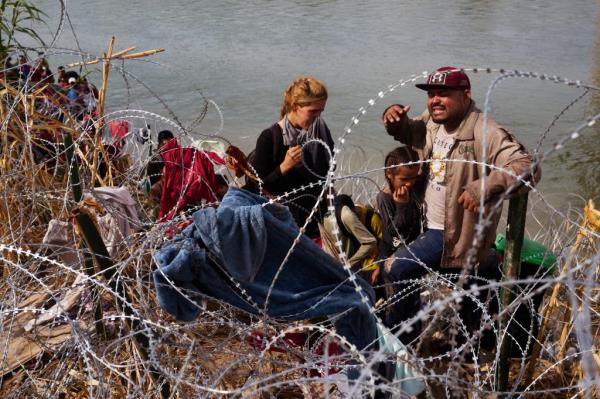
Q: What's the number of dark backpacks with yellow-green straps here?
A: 1